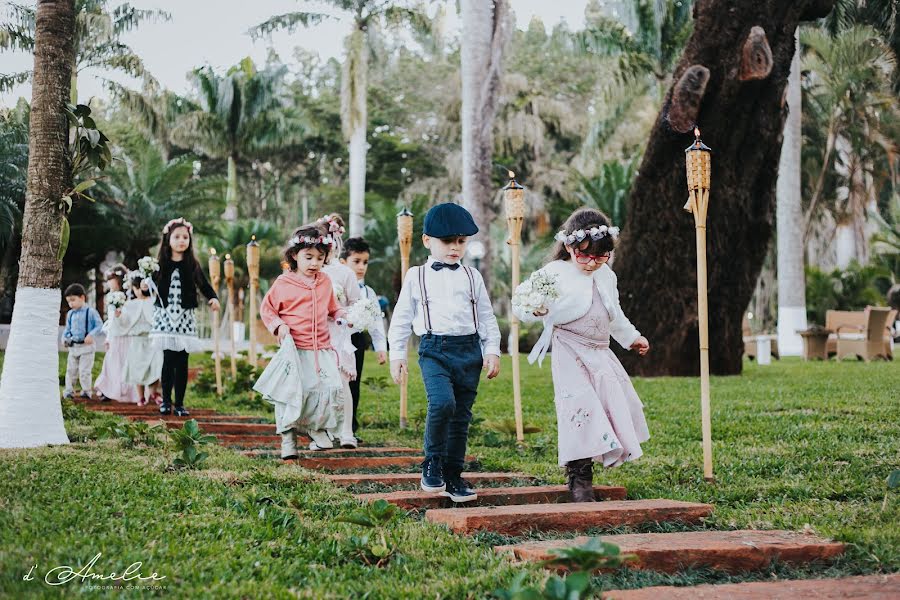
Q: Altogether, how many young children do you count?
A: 9